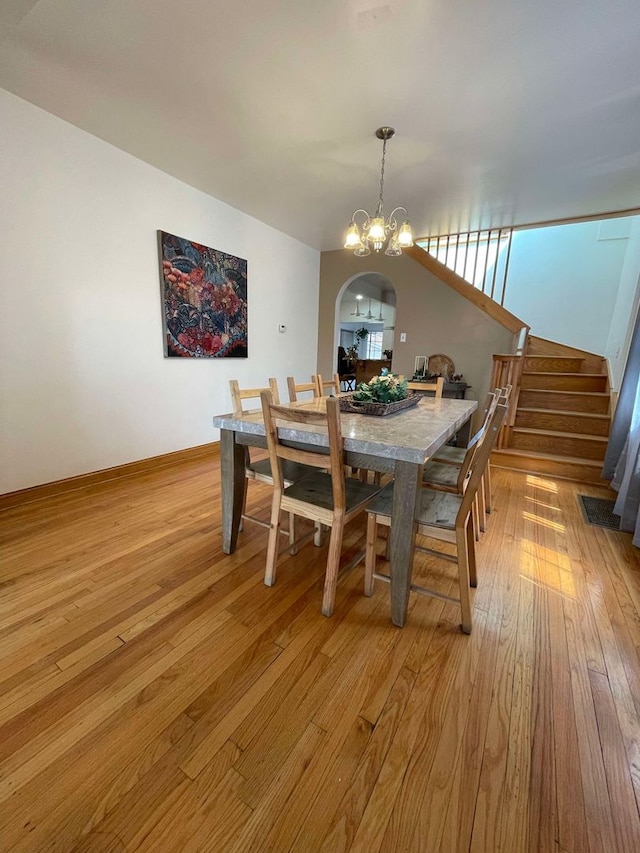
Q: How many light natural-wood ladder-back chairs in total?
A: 8